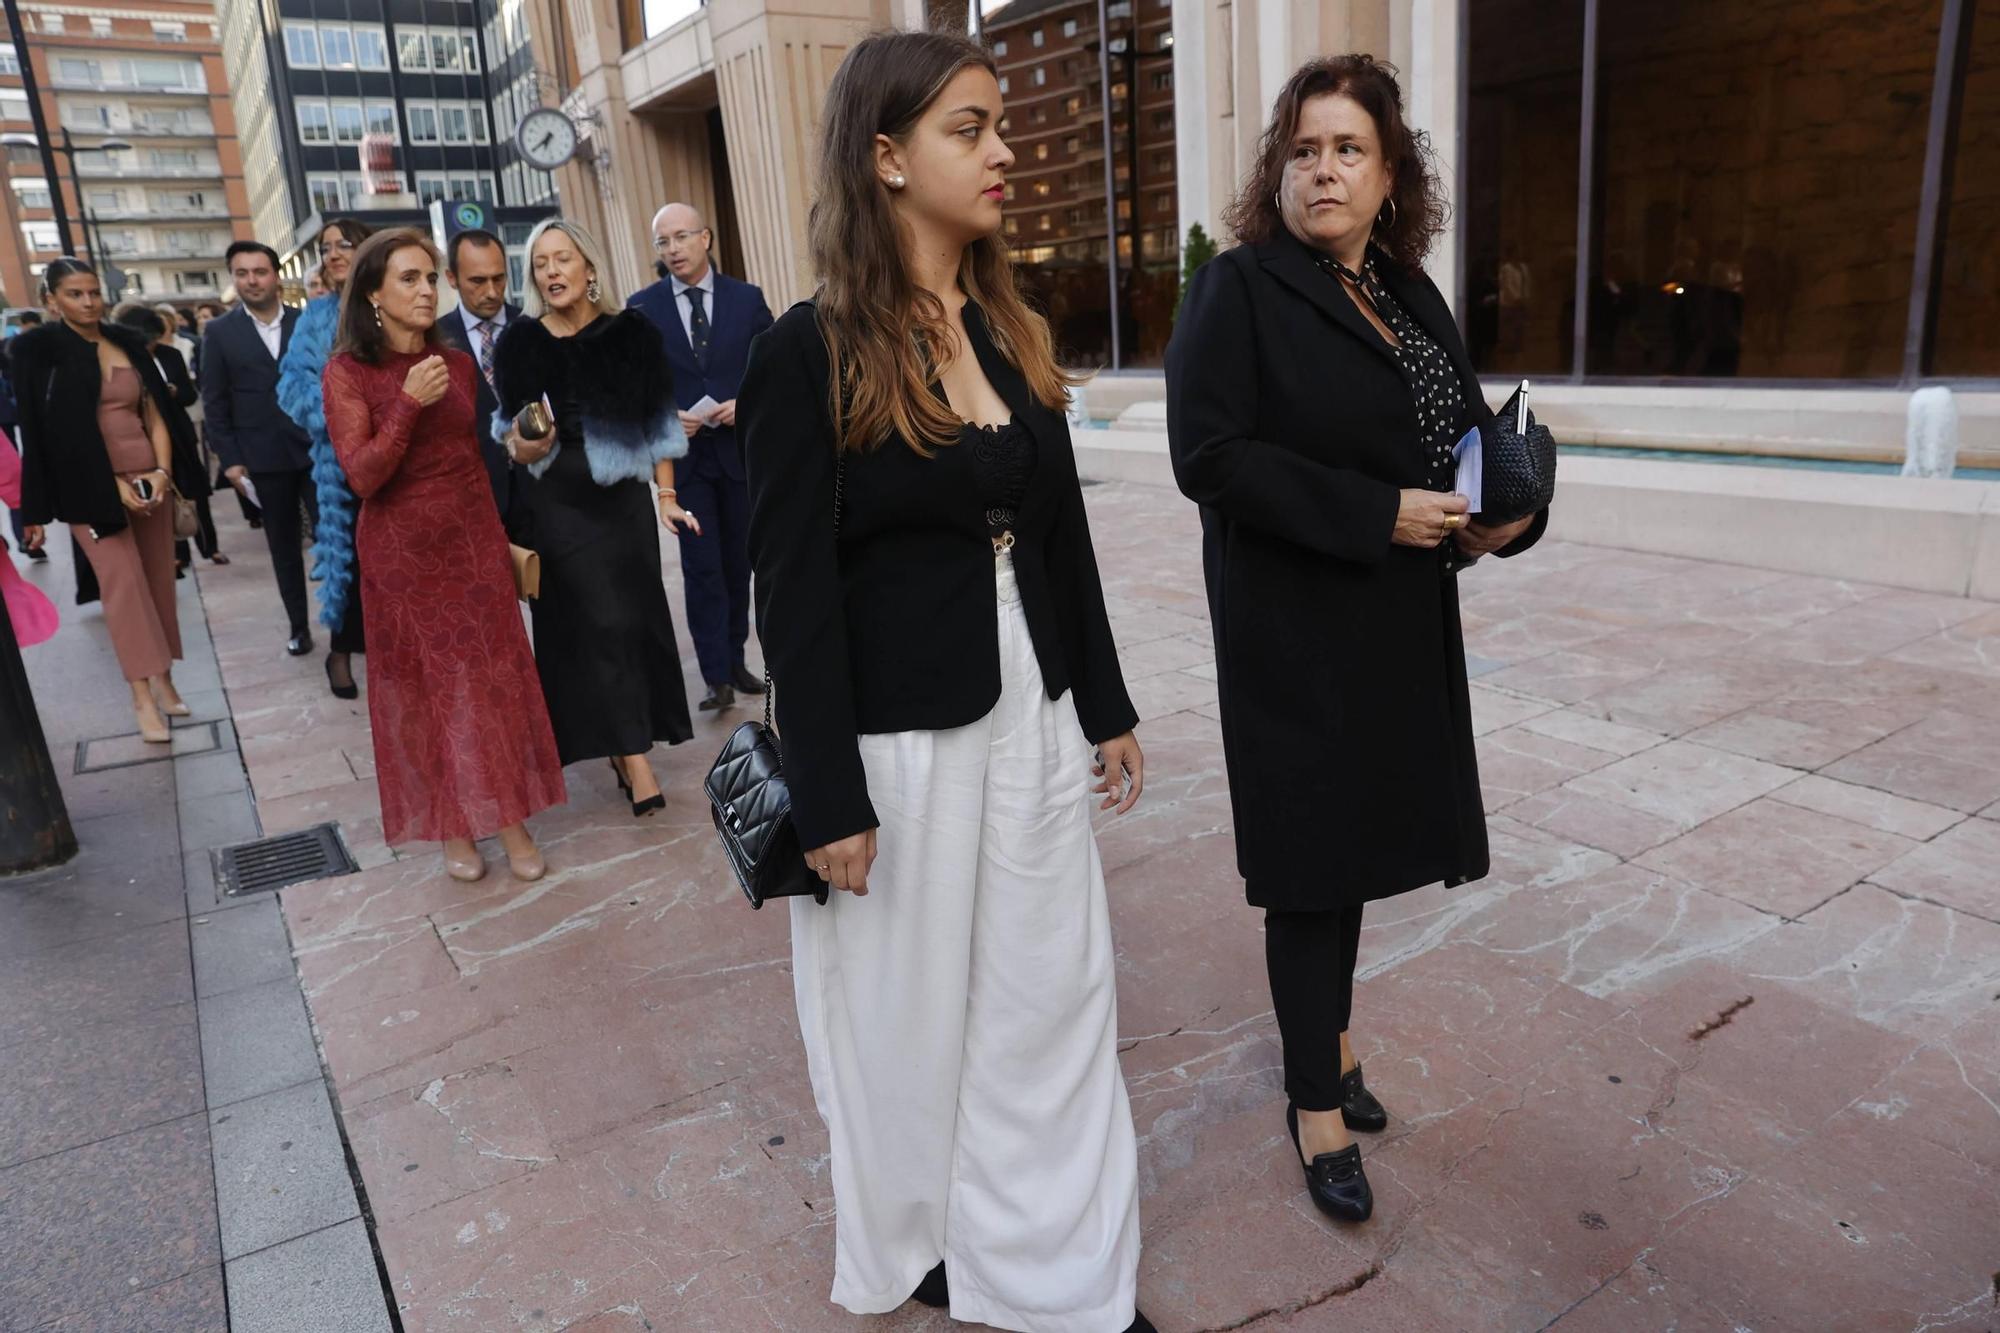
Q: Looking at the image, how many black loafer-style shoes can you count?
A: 2